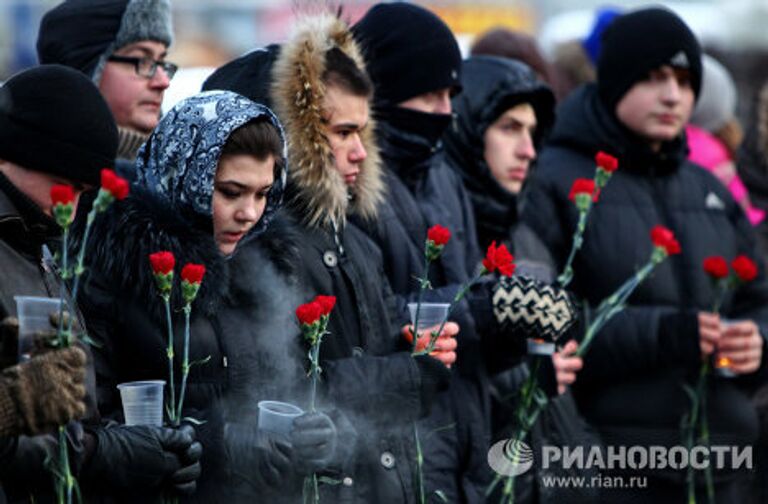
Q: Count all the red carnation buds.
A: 13